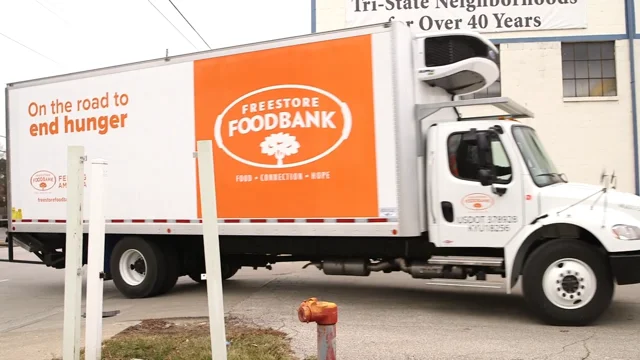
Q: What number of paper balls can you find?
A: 0